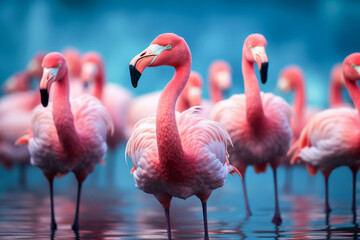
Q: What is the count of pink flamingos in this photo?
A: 12